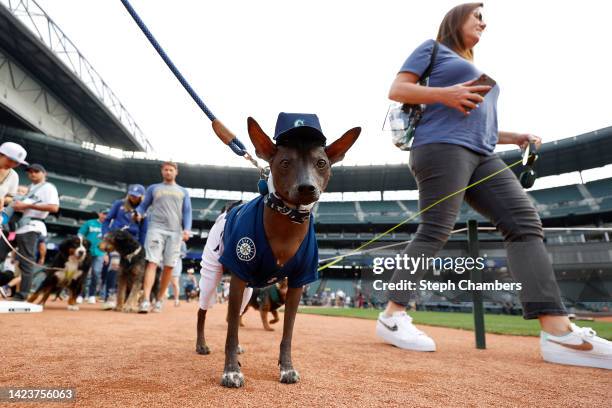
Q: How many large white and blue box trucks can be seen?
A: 0